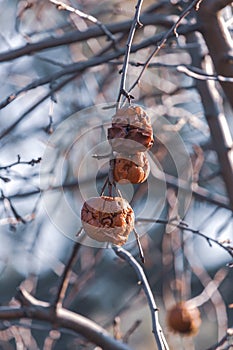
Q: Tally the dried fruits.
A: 4